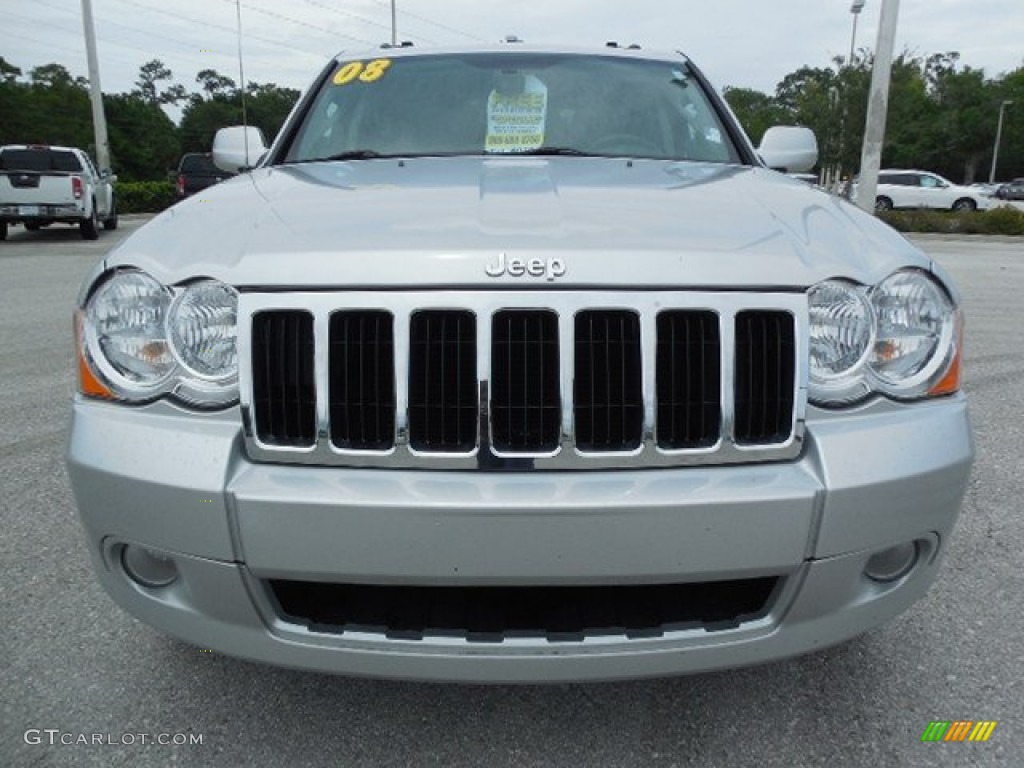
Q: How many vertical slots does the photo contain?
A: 7